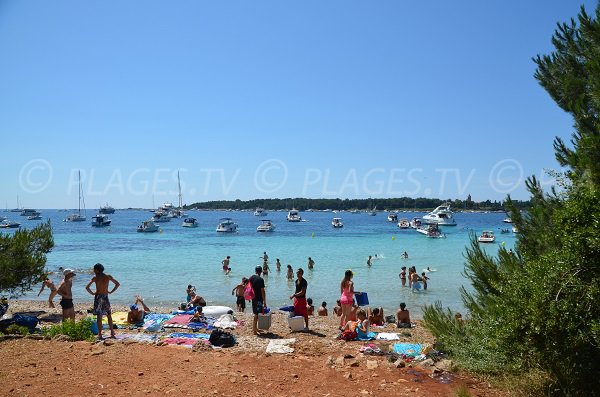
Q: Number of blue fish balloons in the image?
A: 0